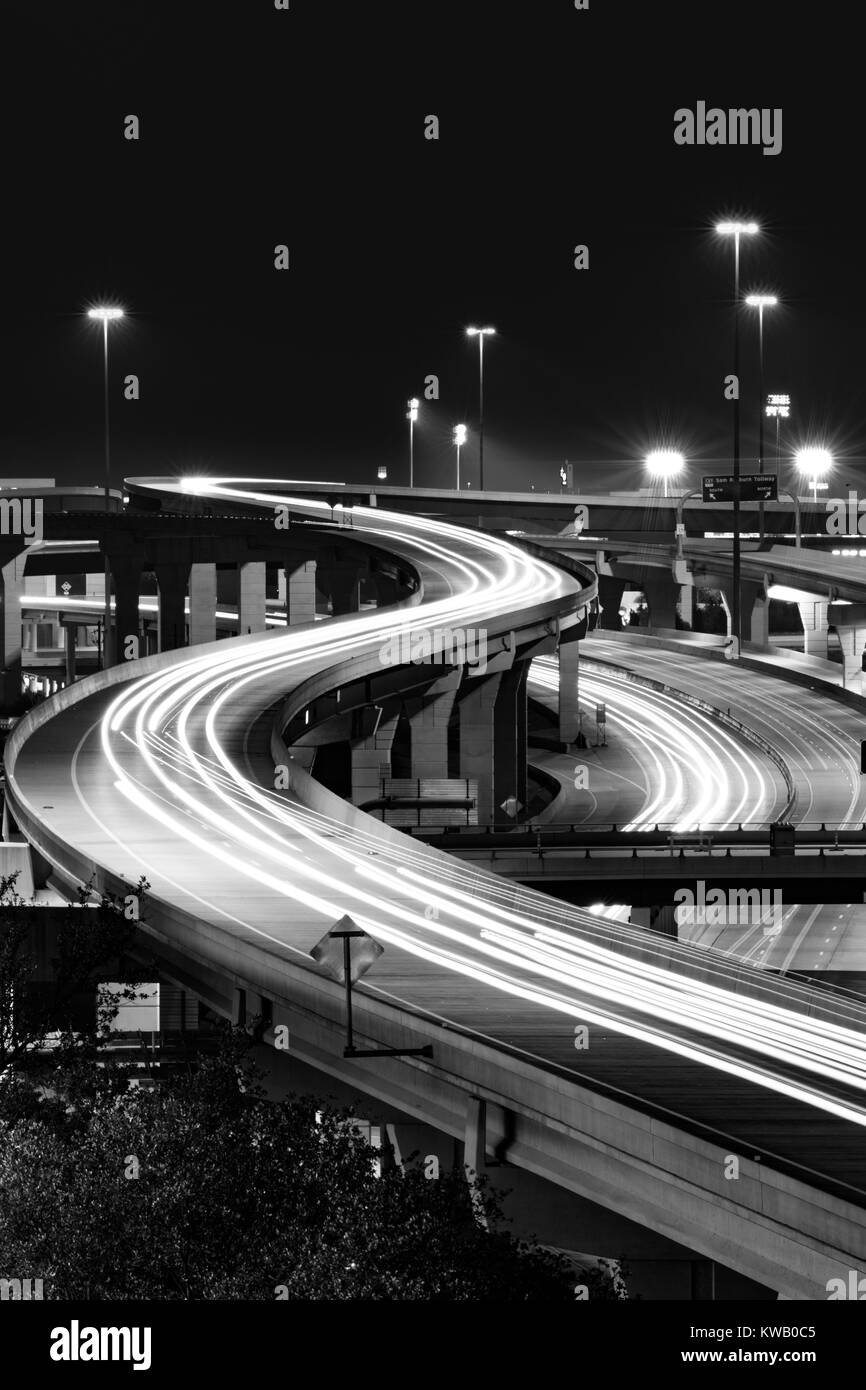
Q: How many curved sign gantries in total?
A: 1